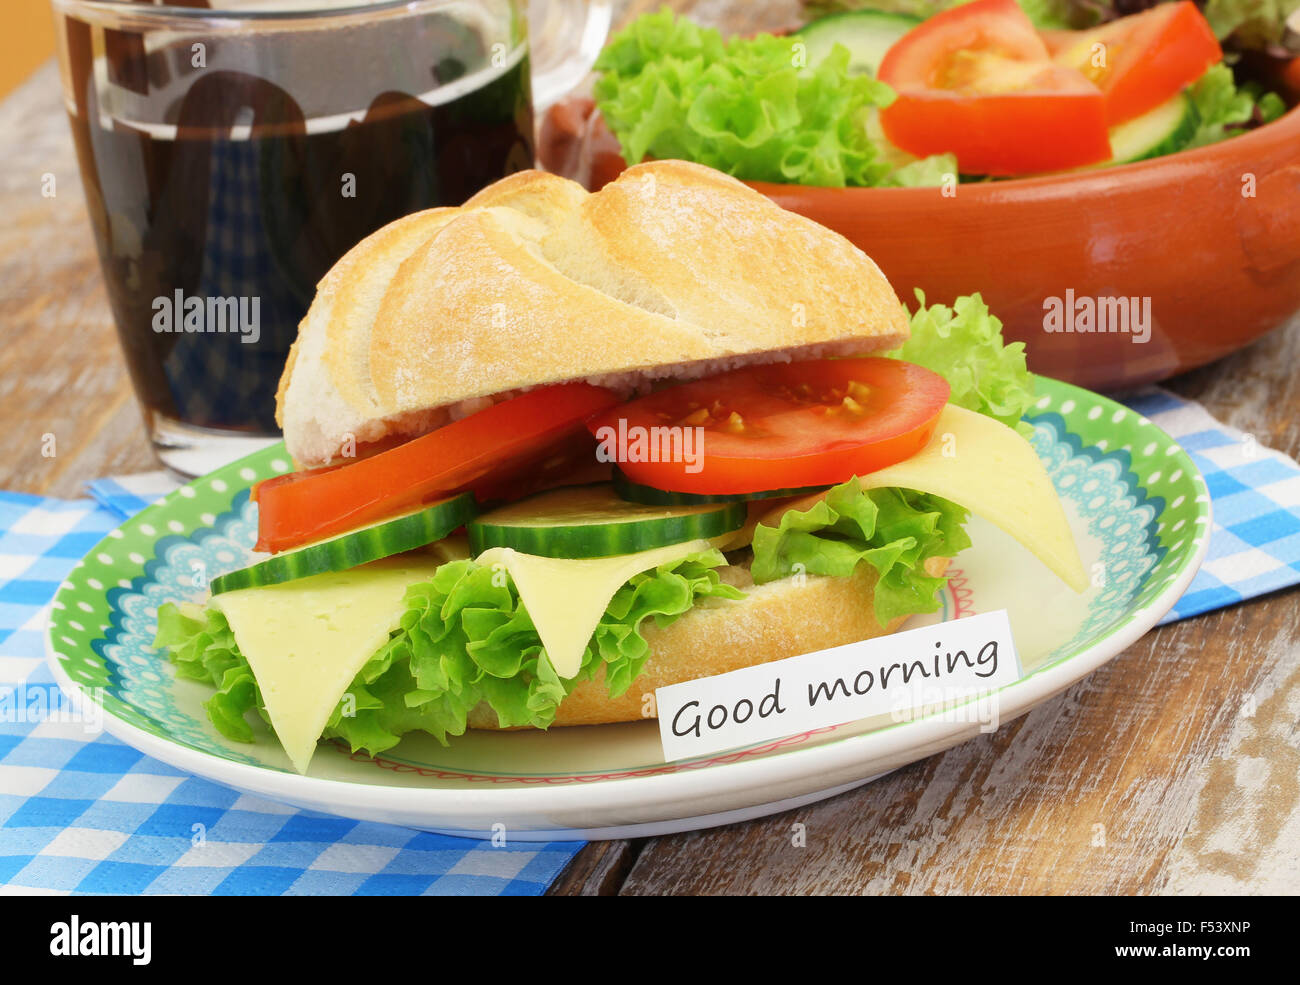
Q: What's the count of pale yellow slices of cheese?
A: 3